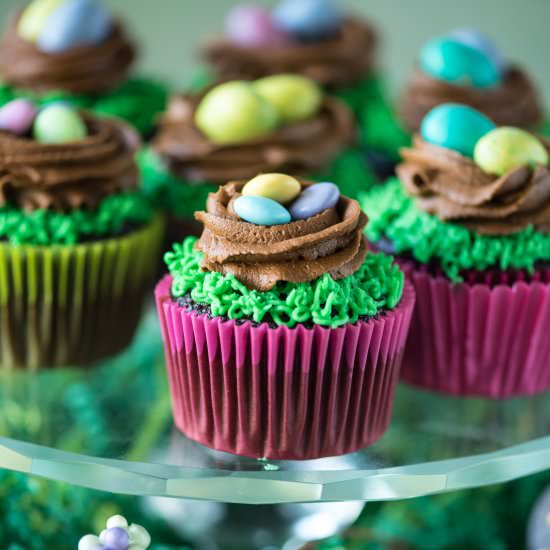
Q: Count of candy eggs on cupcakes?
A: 15